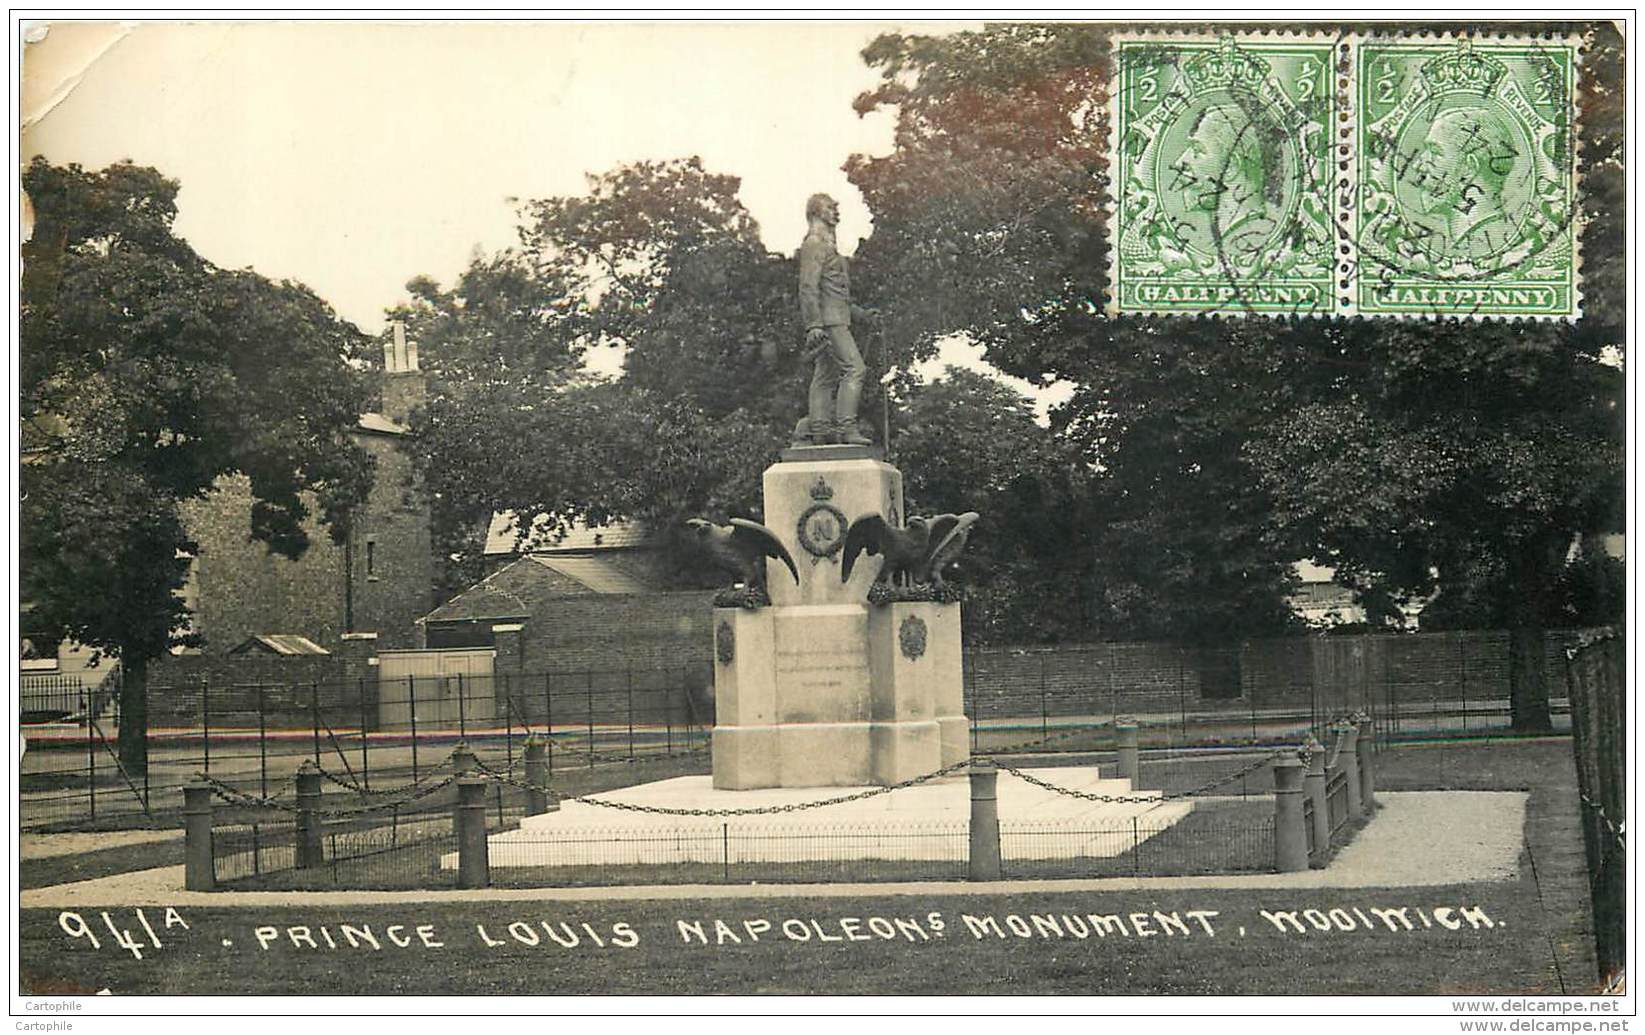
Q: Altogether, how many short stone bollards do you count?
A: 11